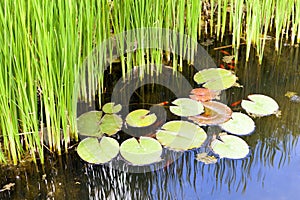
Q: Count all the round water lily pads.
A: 14